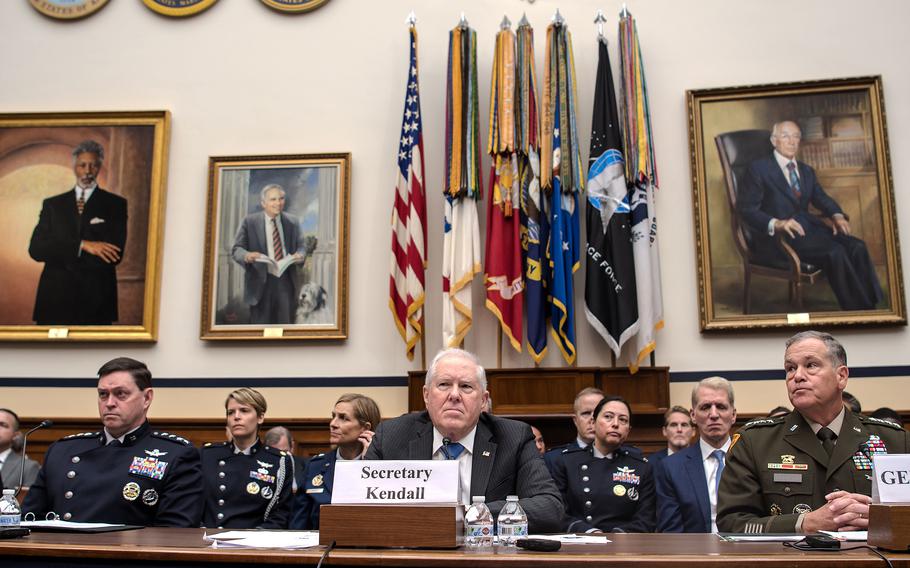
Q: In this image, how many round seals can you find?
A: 3